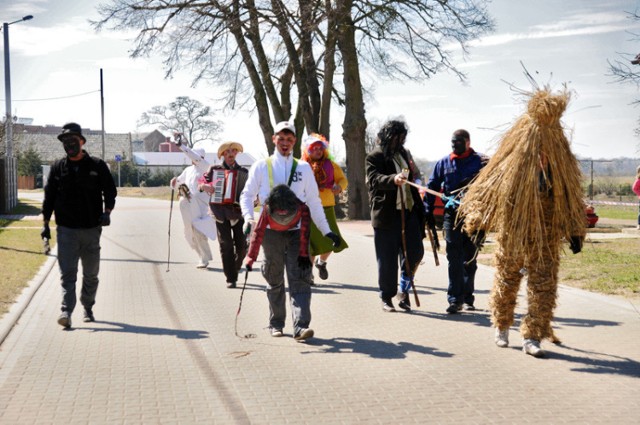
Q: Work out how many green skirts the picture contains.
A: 1